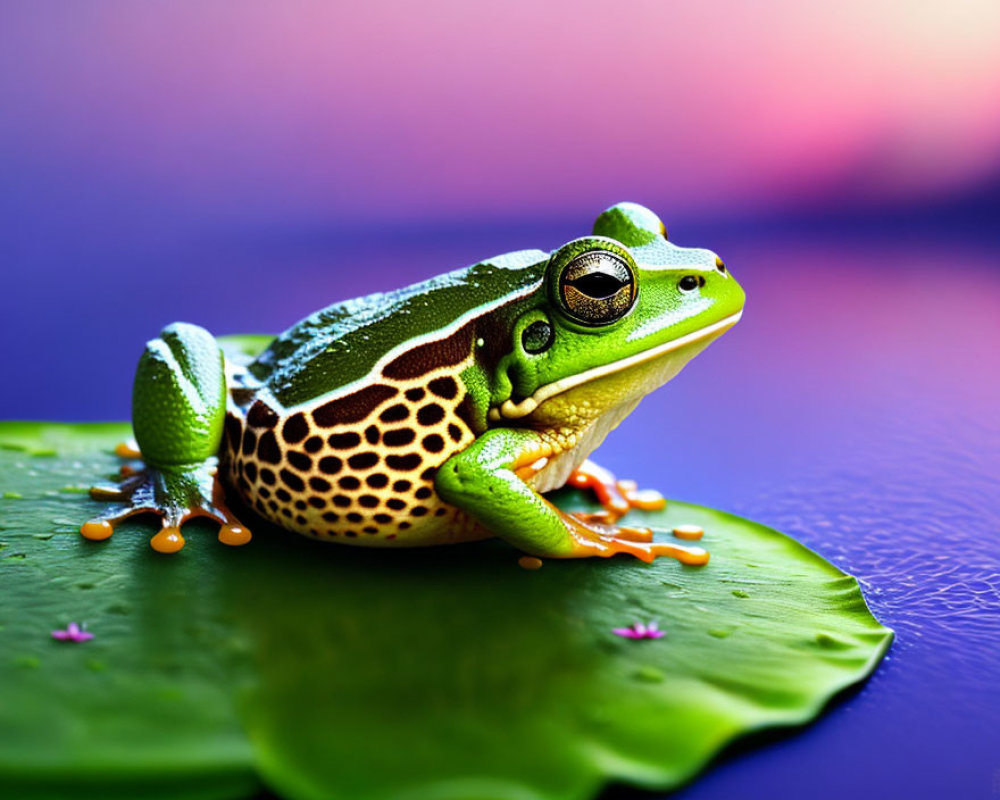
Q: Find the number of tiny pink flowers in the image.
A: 2